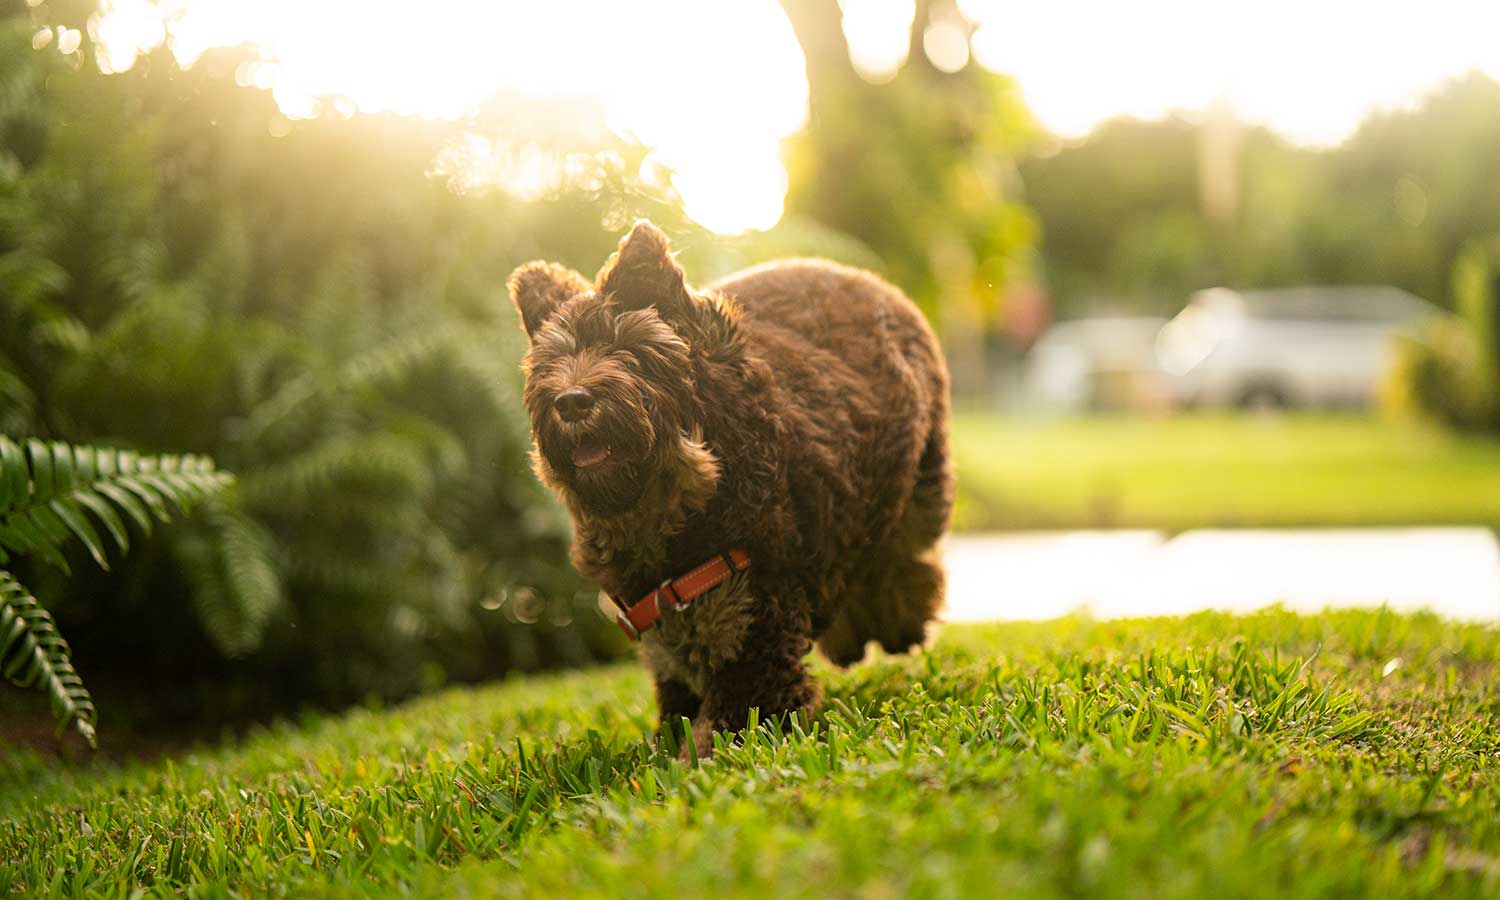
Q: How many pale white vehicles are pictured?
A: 2